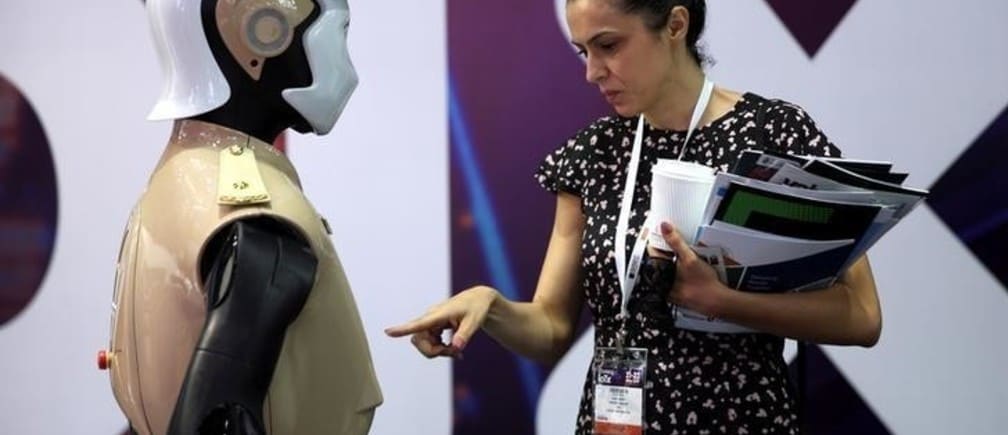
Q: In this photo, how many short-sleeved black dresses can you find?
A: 1